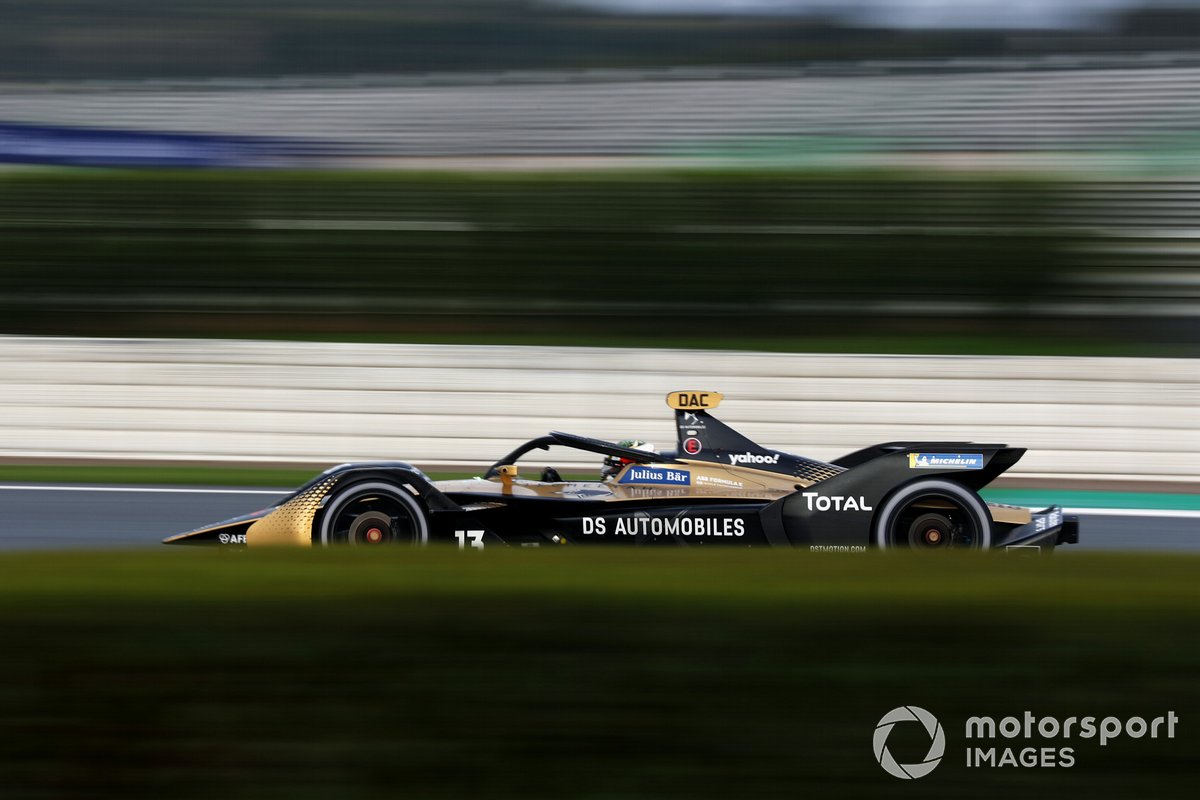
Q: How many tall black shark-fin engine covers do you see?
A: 1